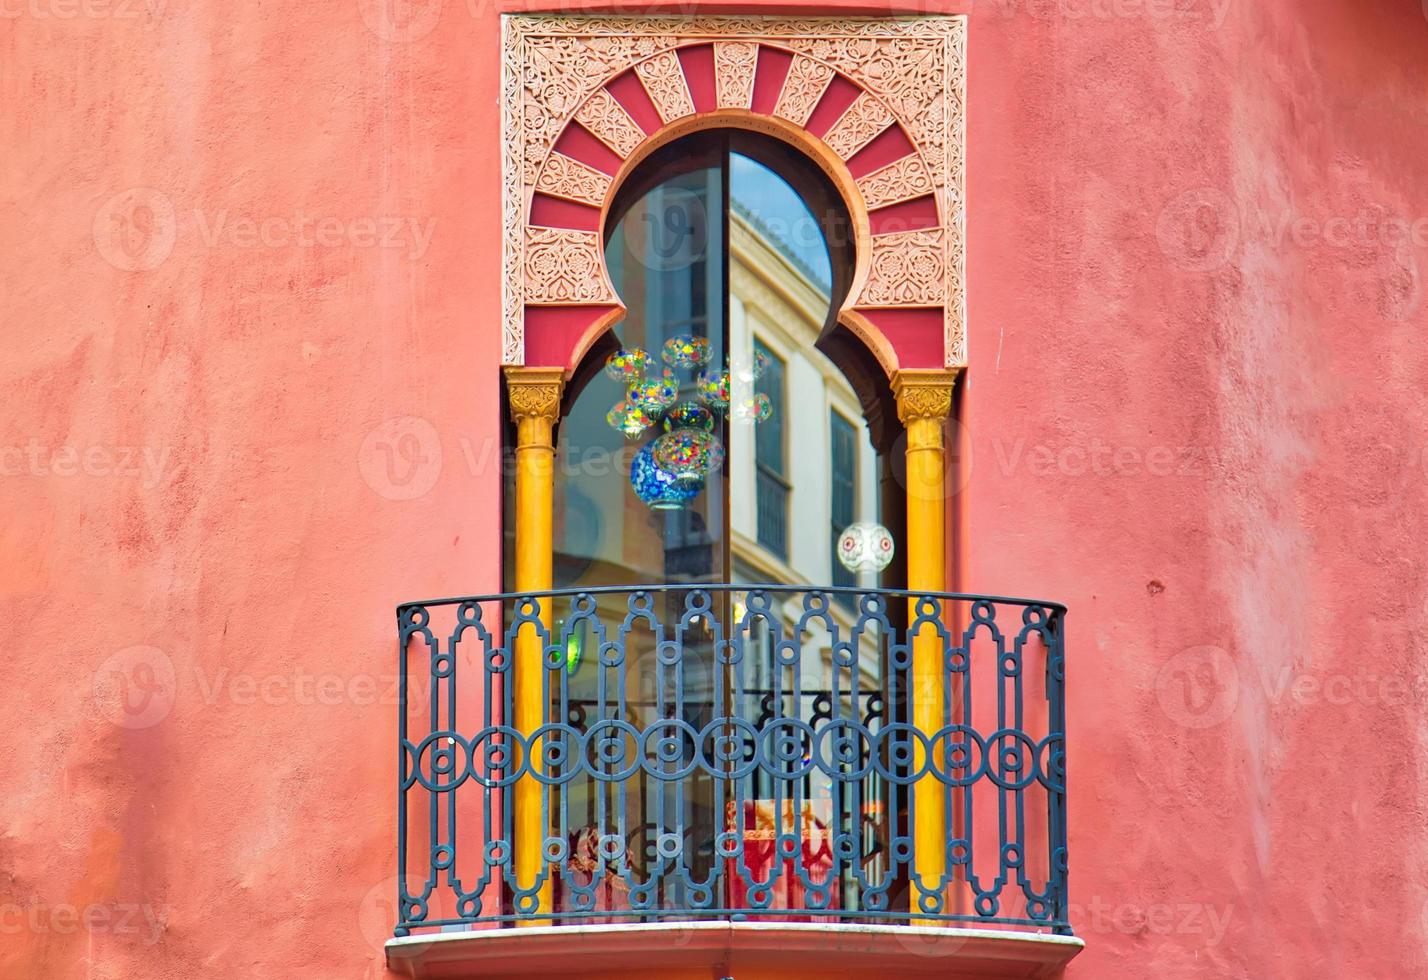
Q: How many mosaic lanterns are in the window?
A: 11